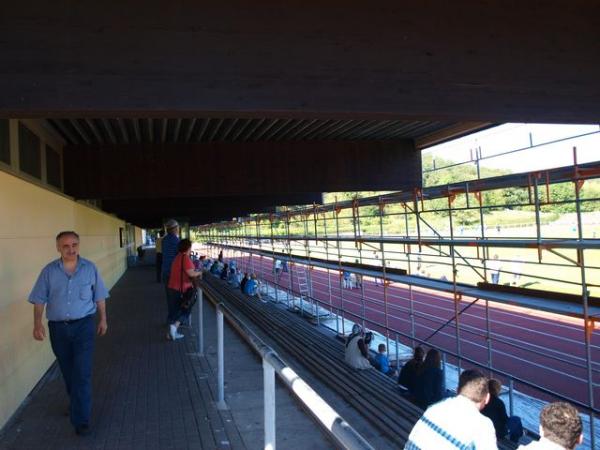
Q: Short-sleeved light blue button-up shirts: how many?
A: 1